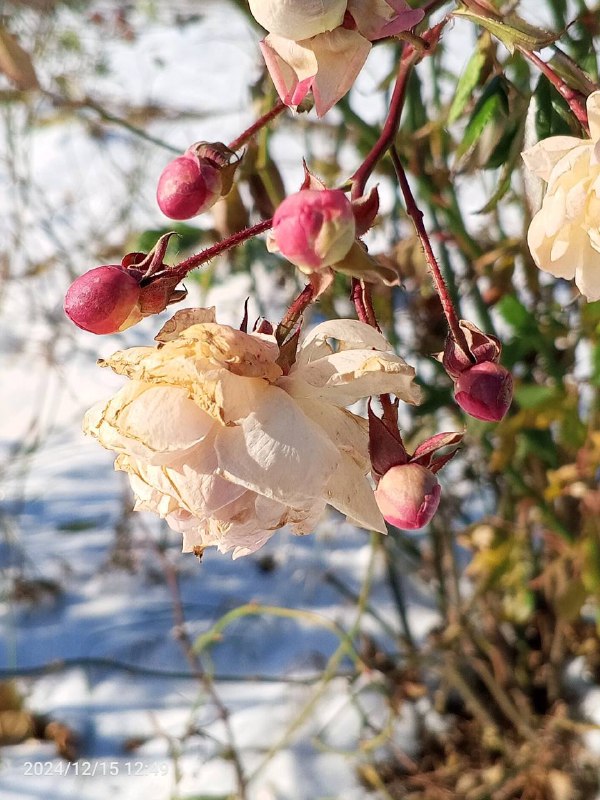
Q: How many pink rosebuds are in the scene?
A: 5